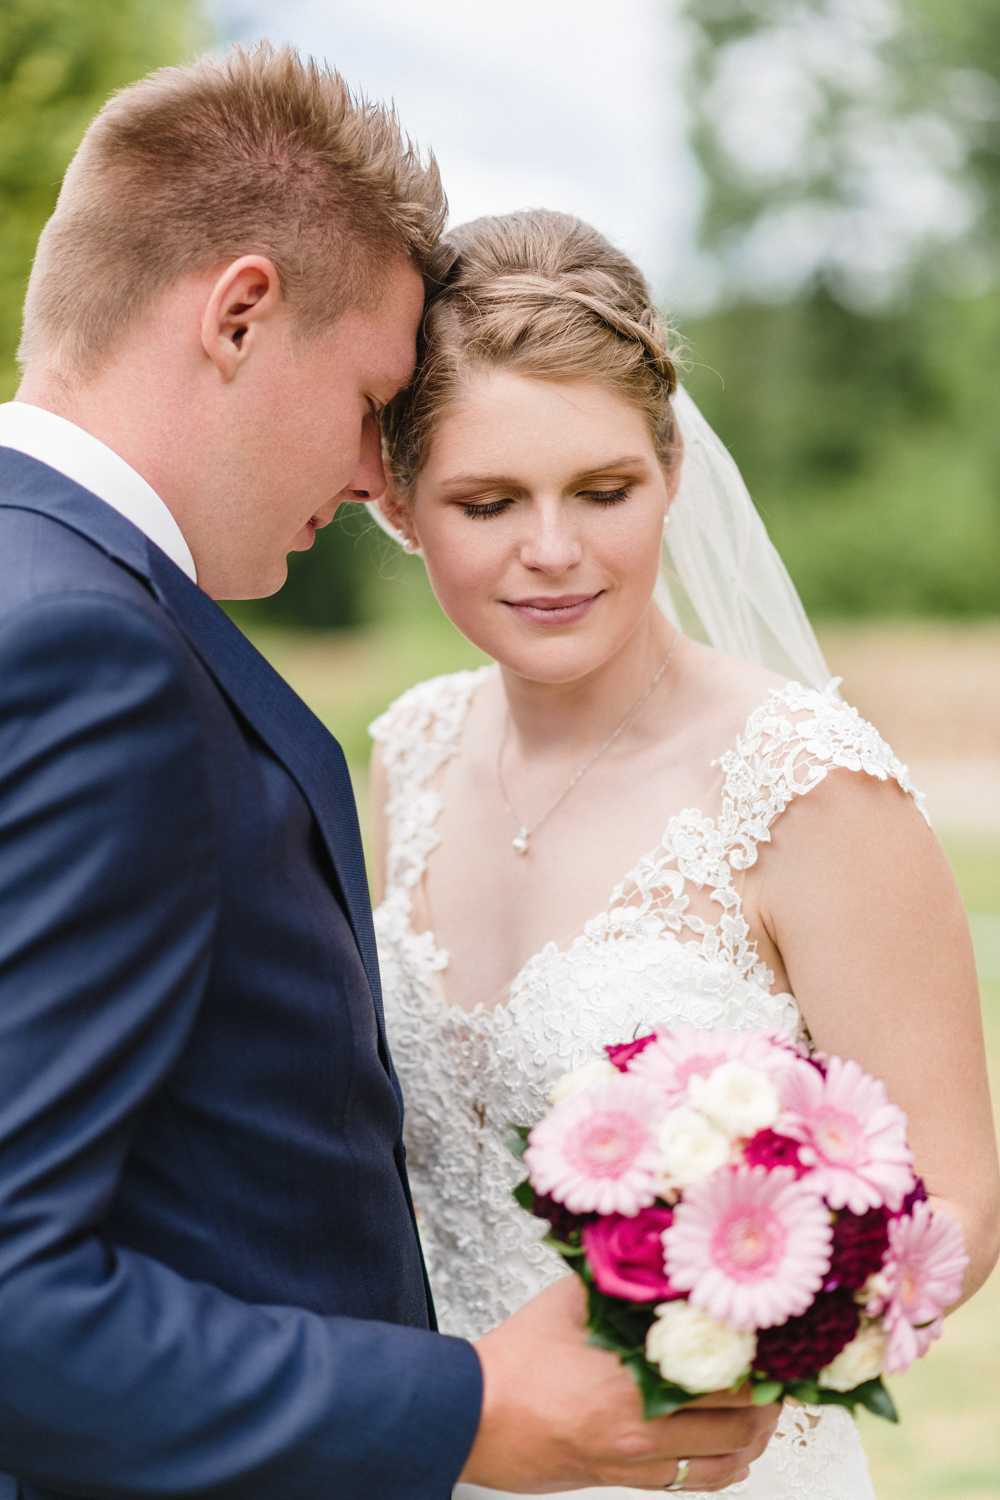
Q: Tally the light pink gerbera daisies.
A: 5